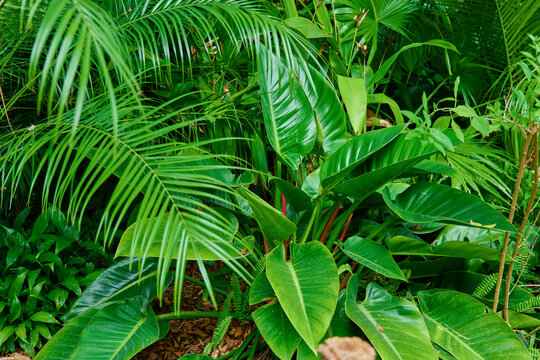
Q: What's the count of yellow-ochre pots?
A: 0